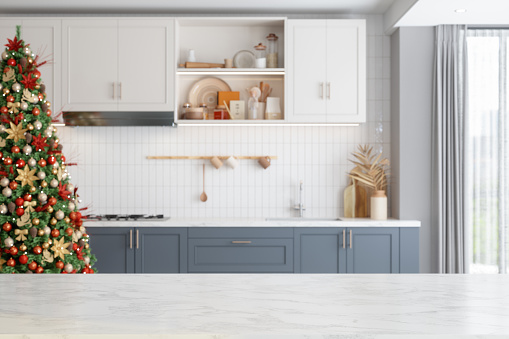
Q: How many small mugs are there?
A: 3